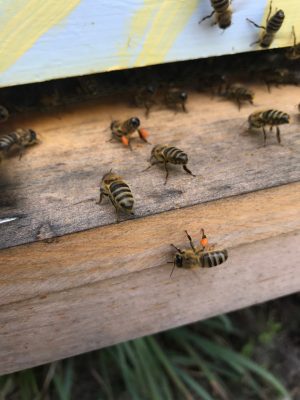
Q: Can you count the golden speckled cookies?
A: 0